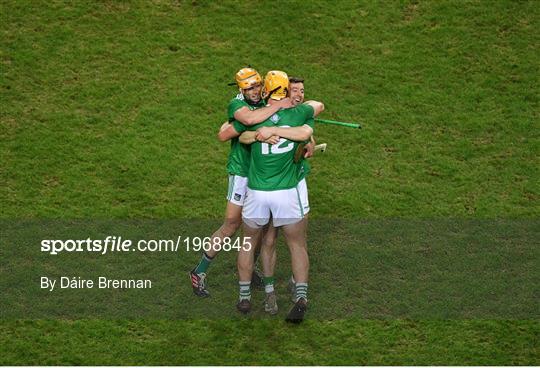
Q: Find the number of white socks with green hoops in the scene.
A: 2